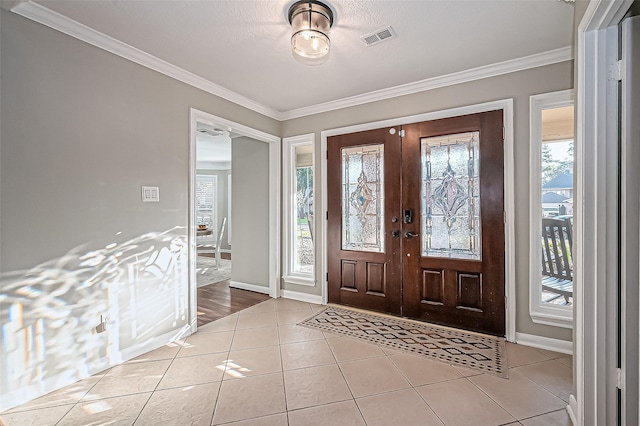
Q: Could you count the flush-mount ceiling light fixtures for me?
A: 1